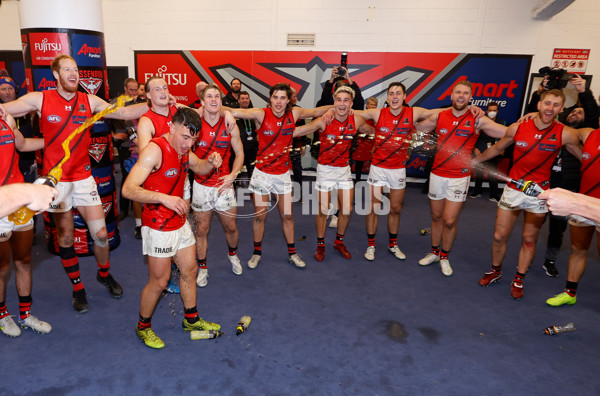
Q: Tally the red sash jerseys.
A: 11